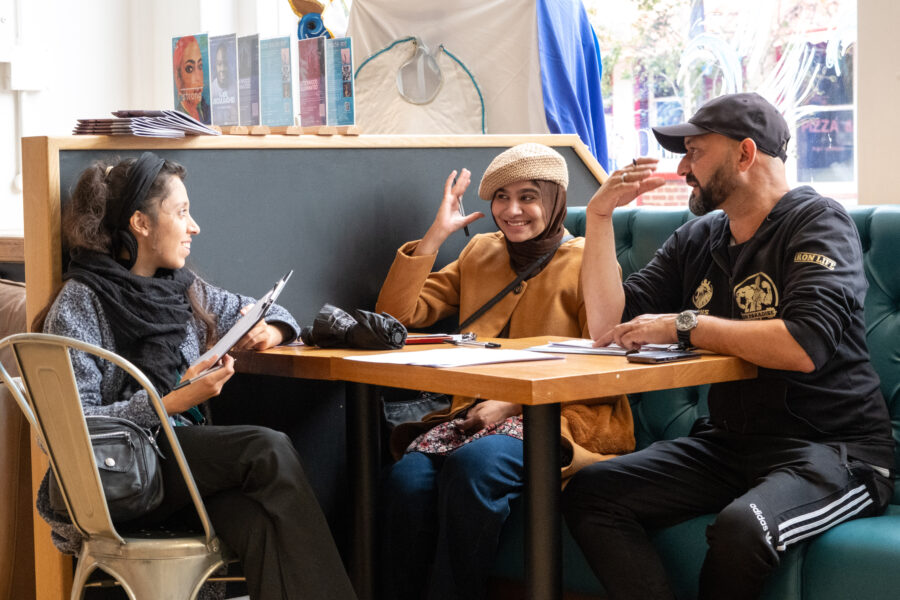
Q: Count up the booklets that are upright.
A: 6